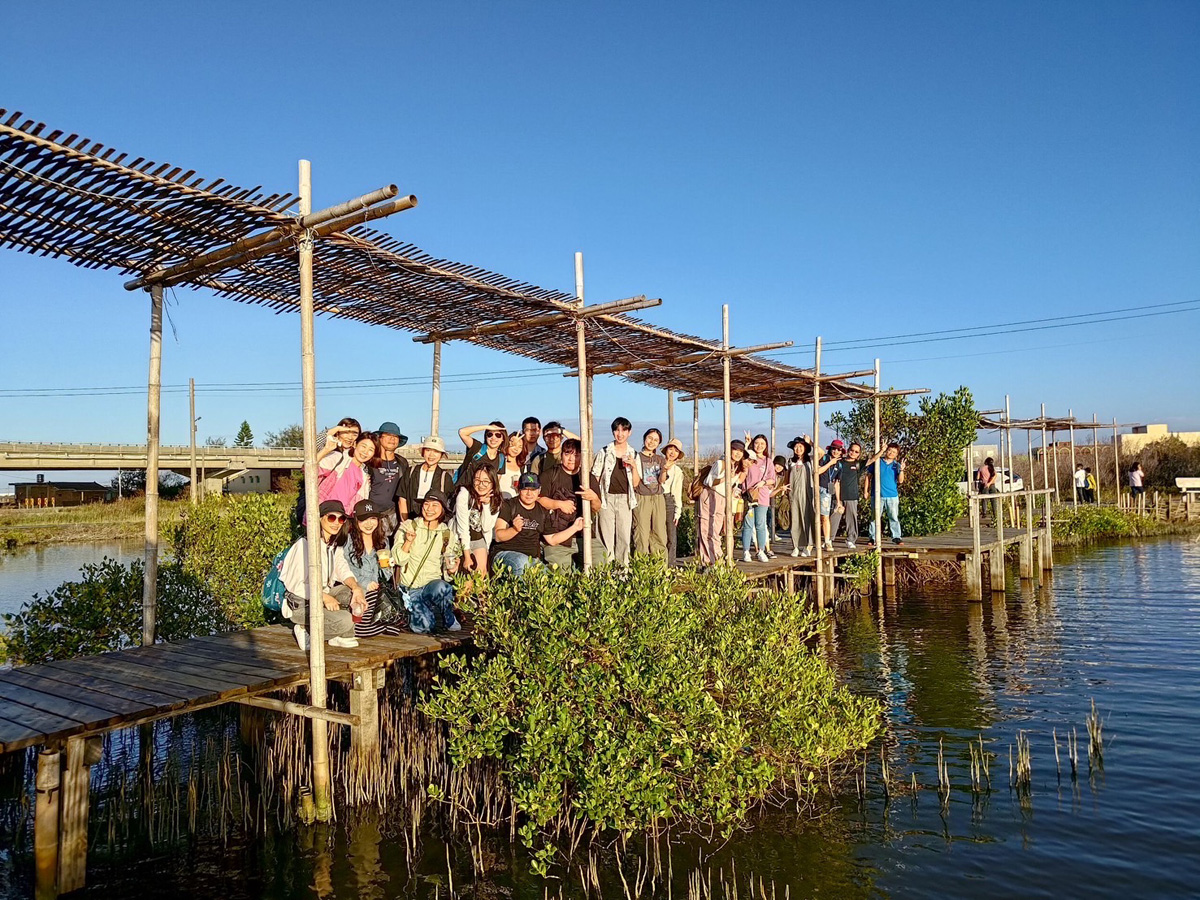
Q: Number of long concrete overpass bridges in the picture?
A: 1